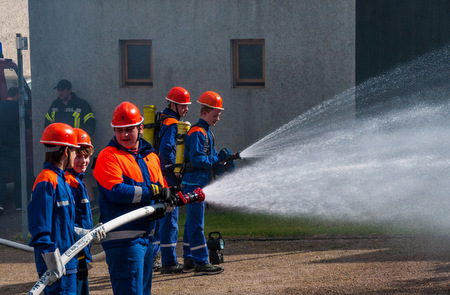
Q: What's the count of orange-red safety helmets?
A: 5